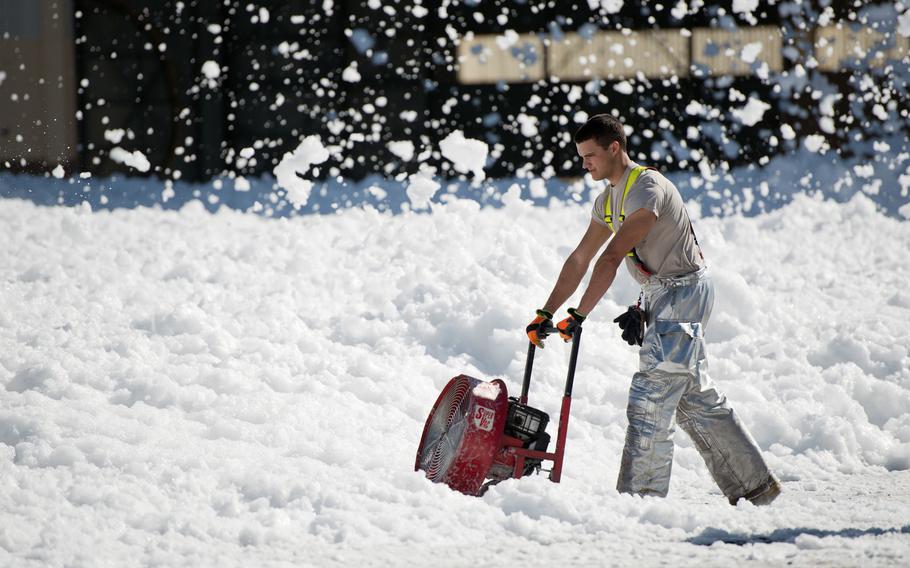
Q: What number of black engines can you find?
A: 1